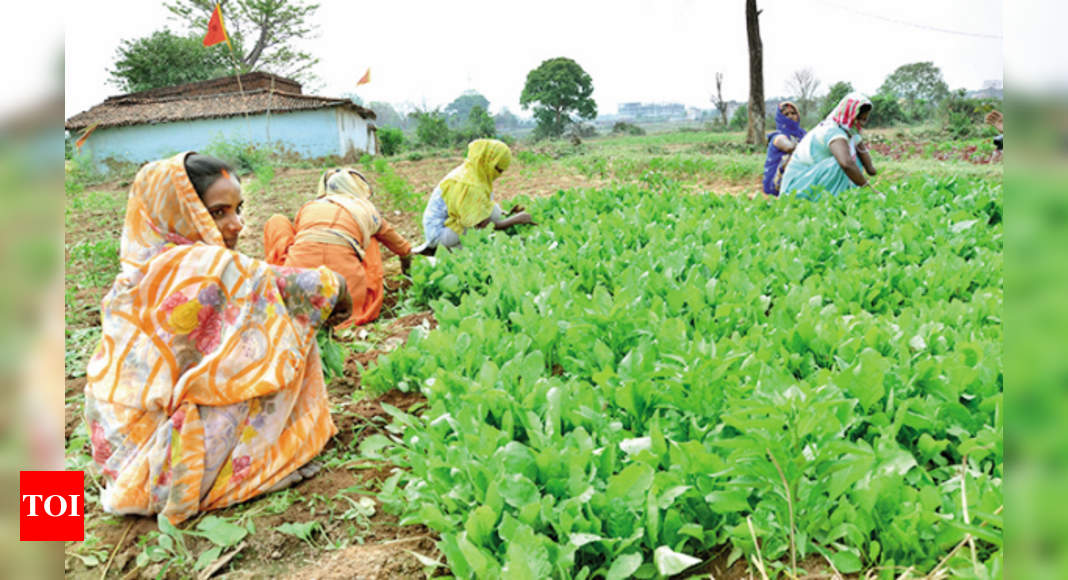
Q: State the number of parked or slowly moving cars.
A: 0